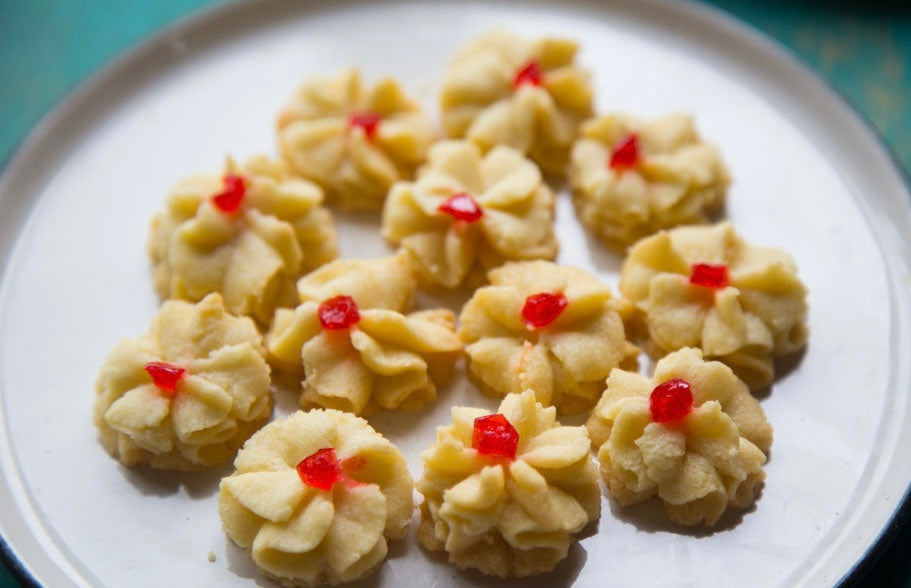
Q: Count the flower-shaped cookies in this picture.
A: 12